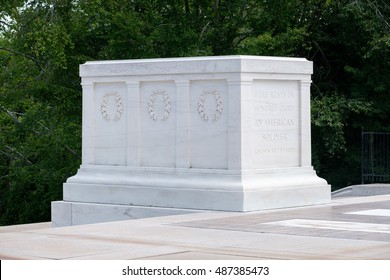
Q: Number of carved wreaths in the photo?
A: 3